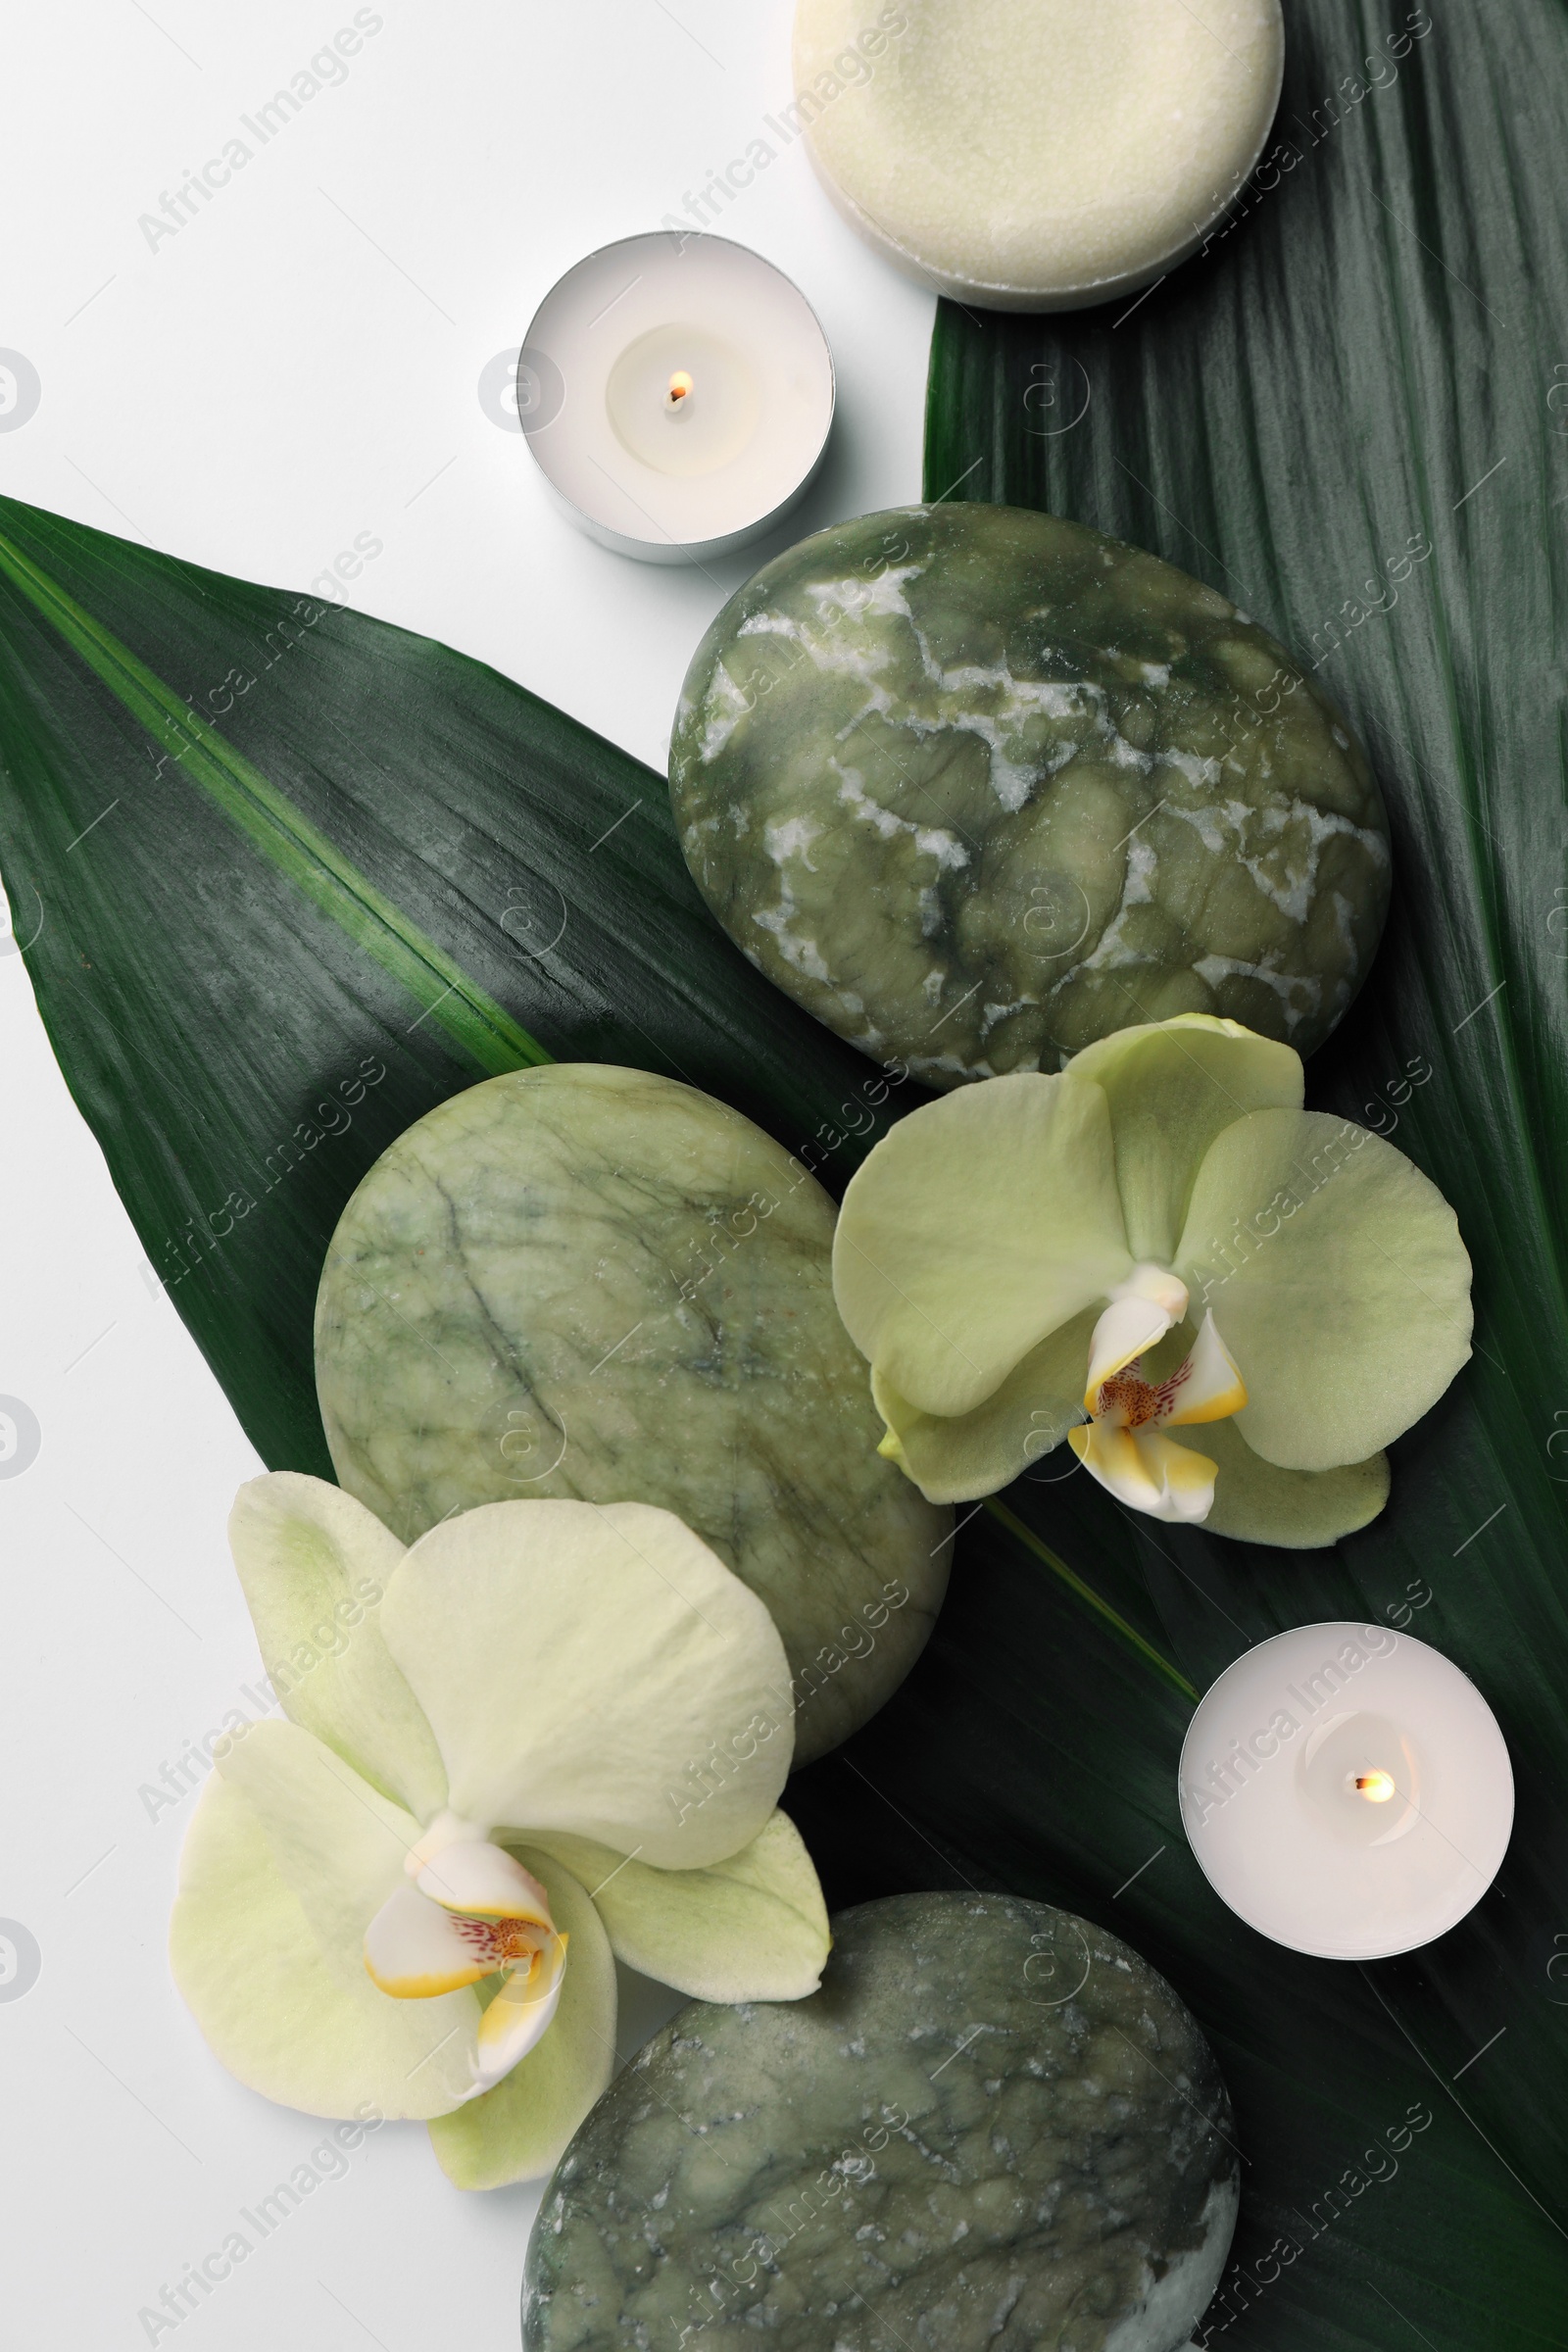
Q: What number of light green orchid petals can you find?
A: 10